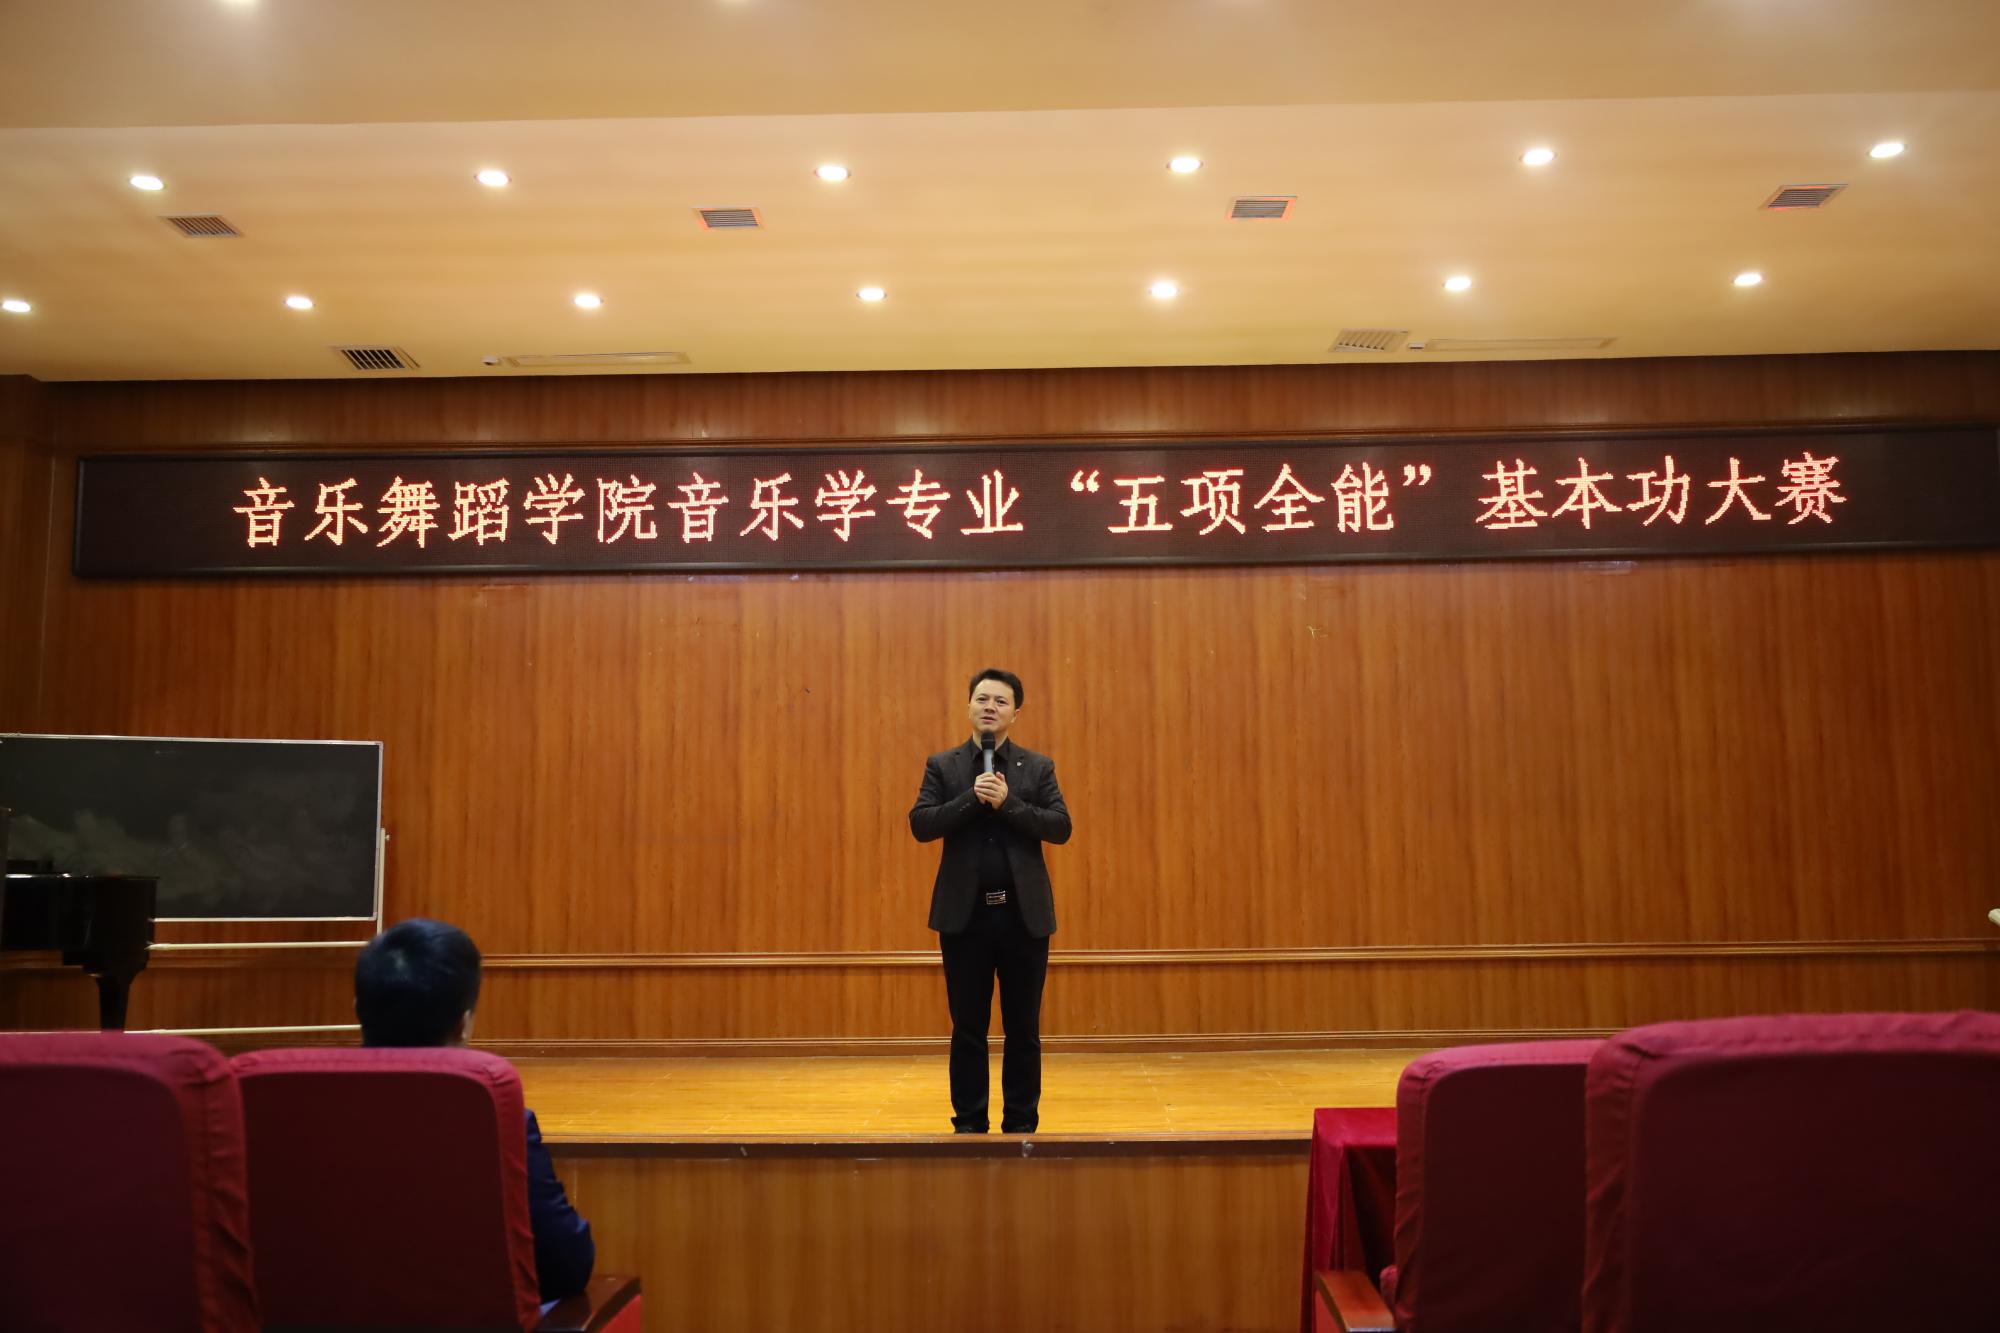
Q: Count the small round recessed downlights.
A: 13